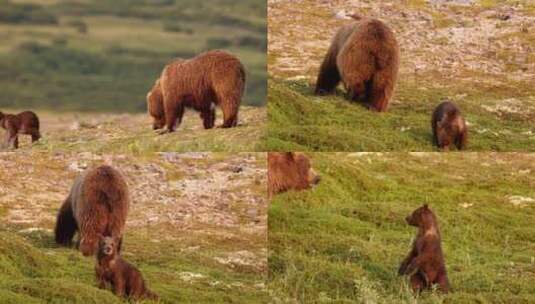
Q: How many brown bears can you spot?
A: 8